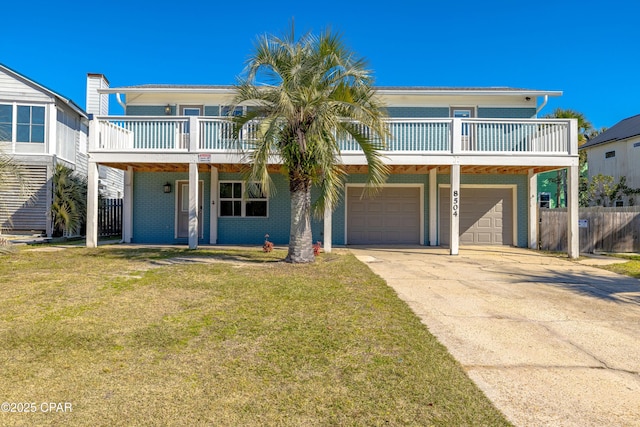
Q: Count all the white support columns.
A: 9